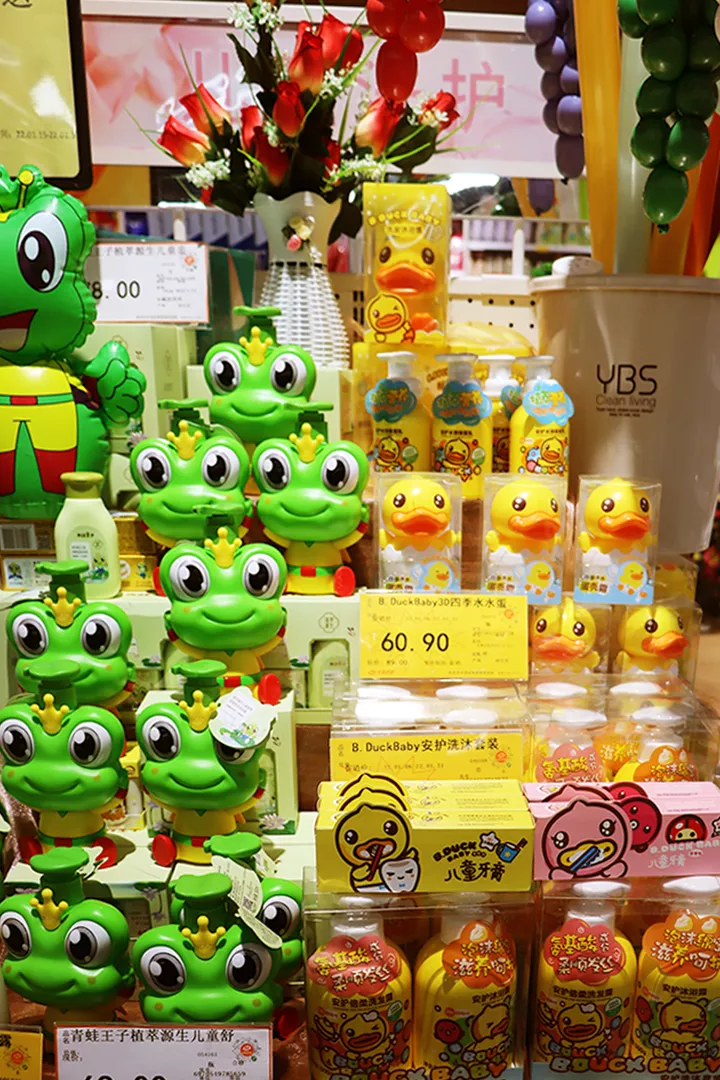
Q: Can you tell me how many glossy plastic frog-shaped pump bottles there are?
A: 10